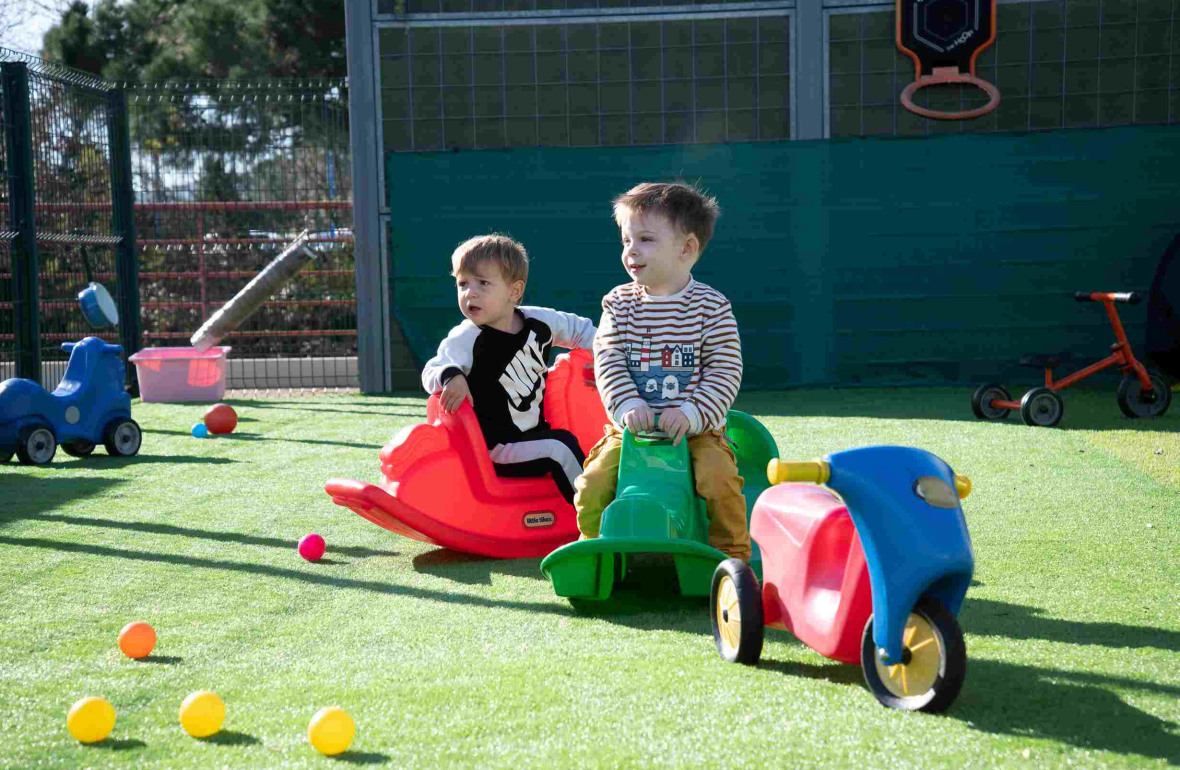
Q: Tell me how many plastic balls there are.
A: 7